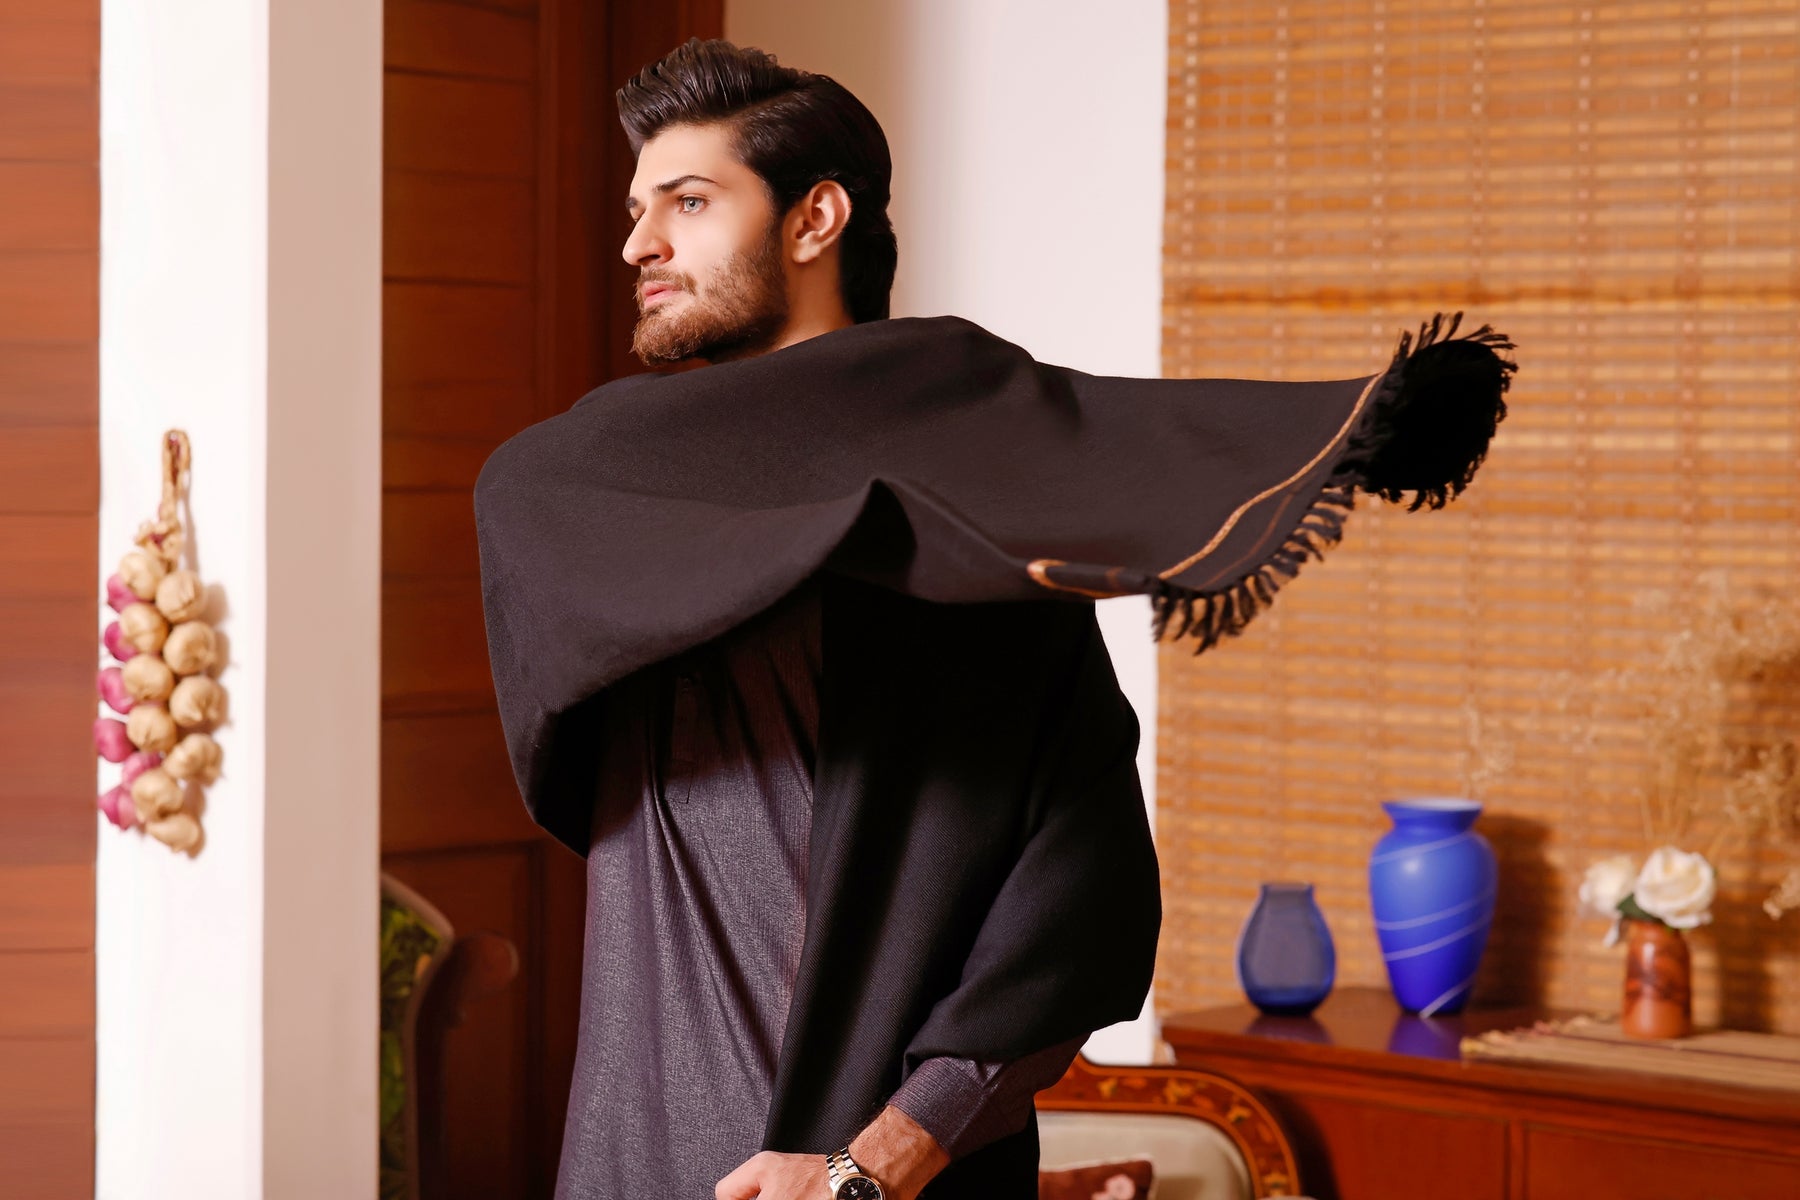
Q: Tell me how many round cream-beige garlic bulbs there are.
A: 10